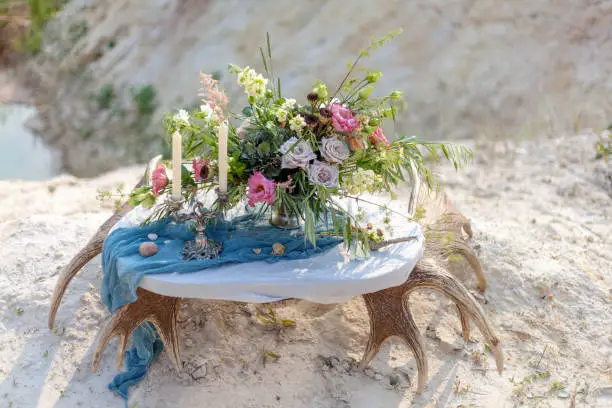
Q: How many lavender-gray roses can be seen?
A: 3